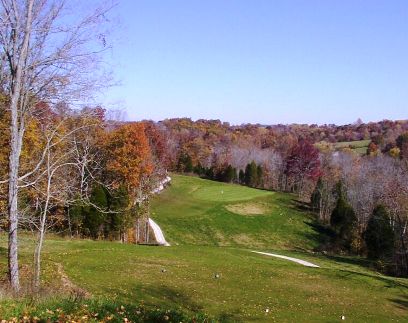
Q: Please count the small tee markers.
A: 4